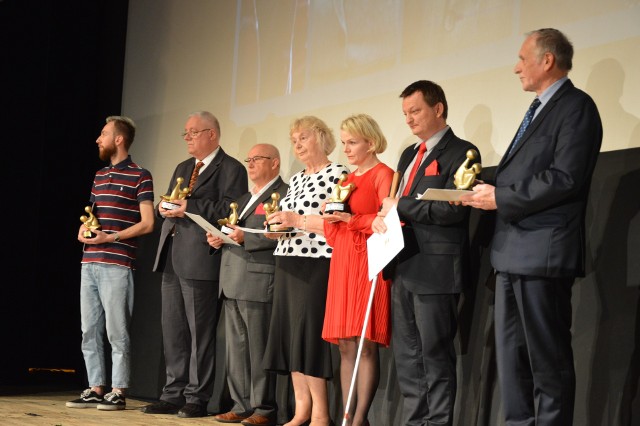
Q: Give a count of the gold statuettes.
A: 6